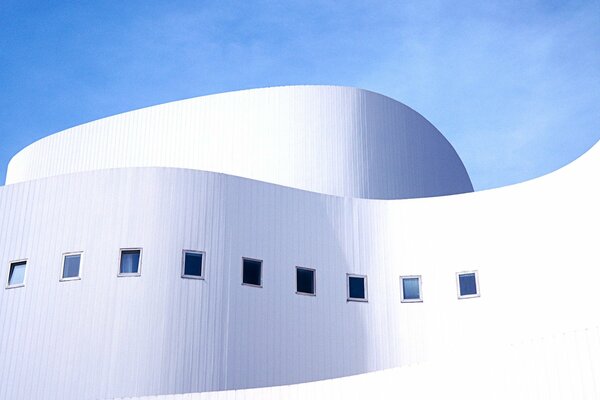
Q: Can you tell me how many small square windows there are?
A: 9